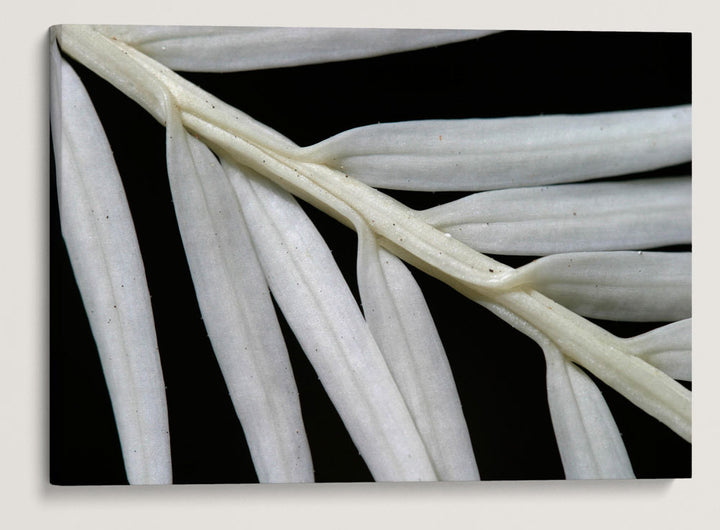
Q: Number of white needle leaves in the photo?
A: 10